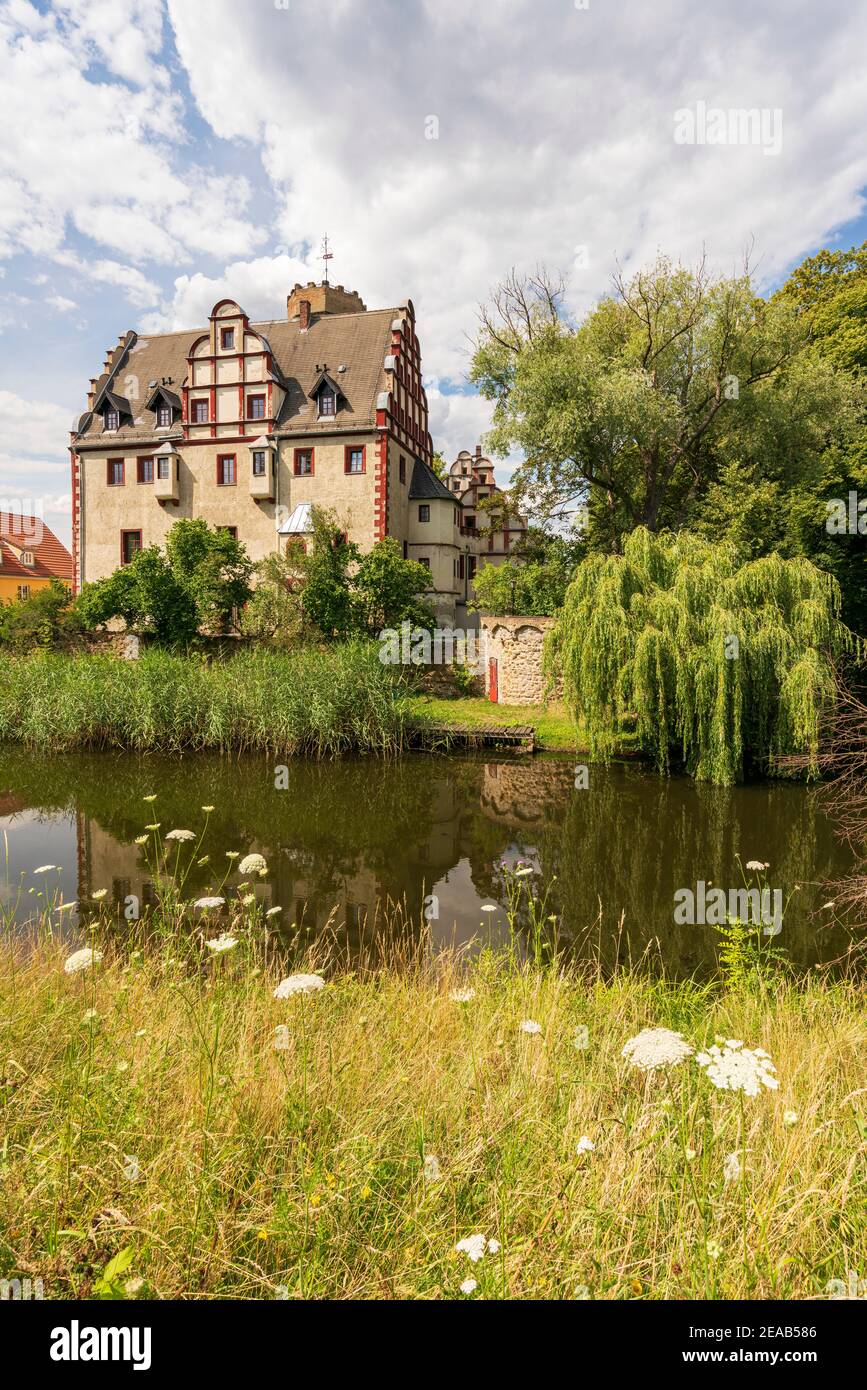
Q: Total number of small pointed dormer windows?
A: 3